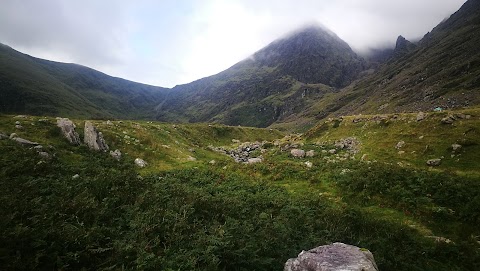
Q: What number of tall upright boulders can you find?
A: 2